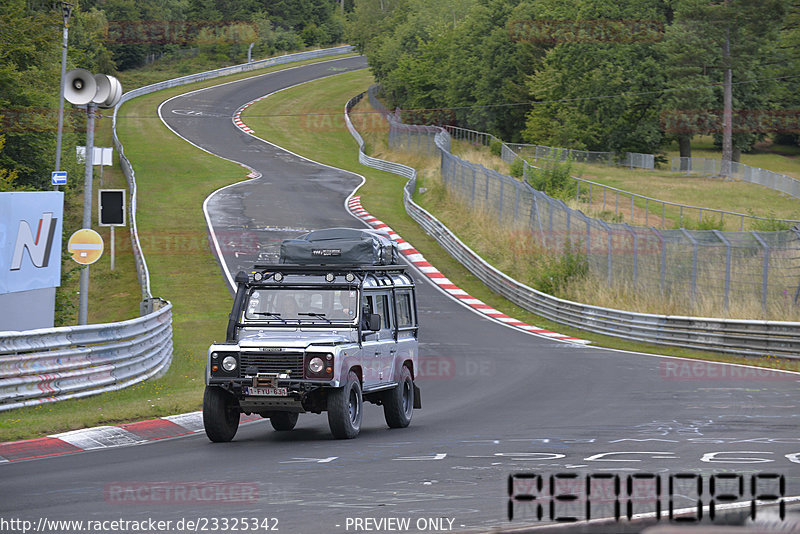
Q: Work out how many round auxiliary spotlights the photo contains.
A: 4